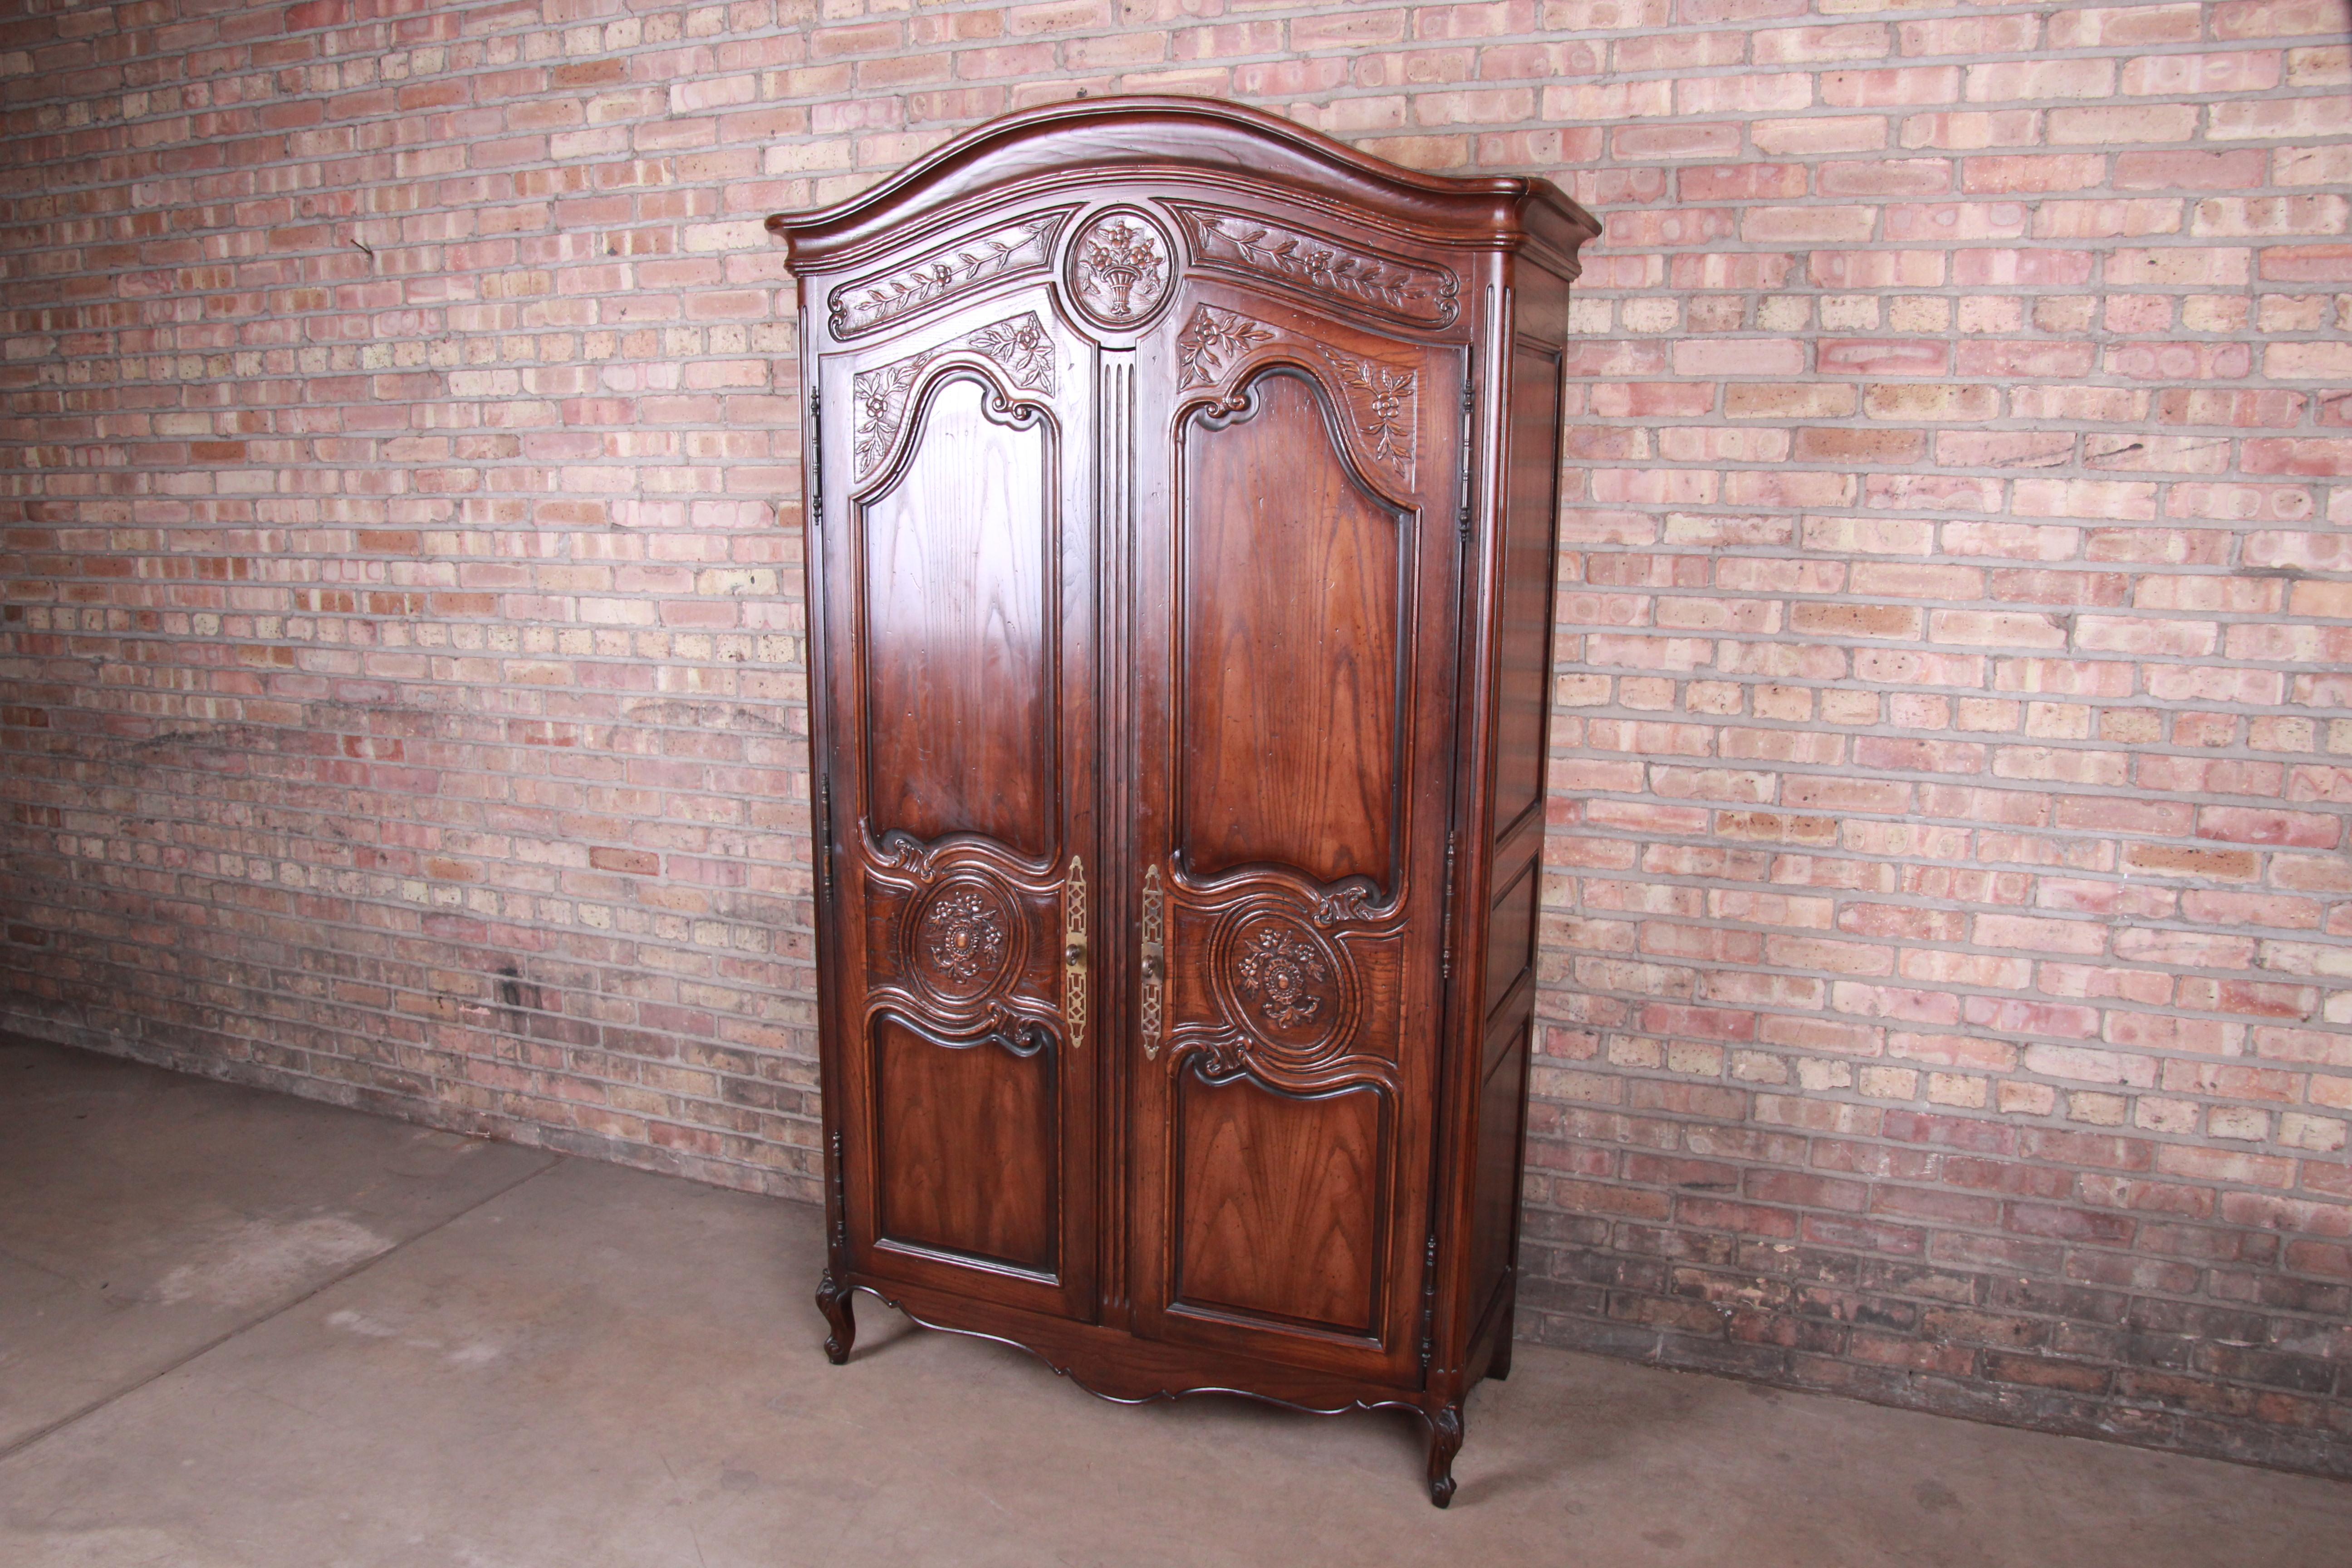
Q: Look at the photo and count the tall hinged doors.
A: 2